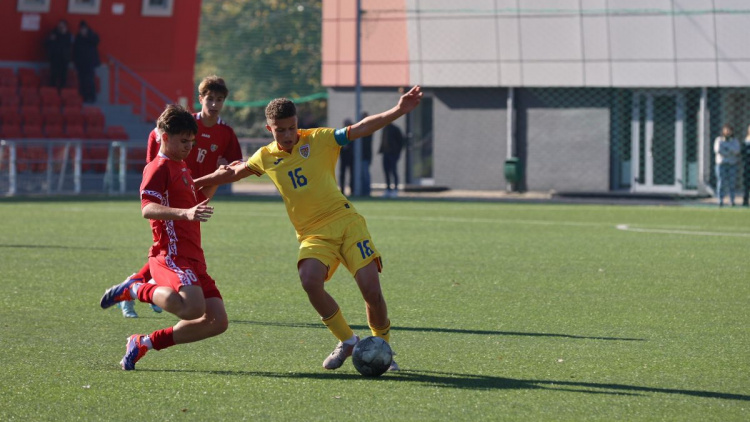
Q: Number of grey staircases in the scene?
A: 1